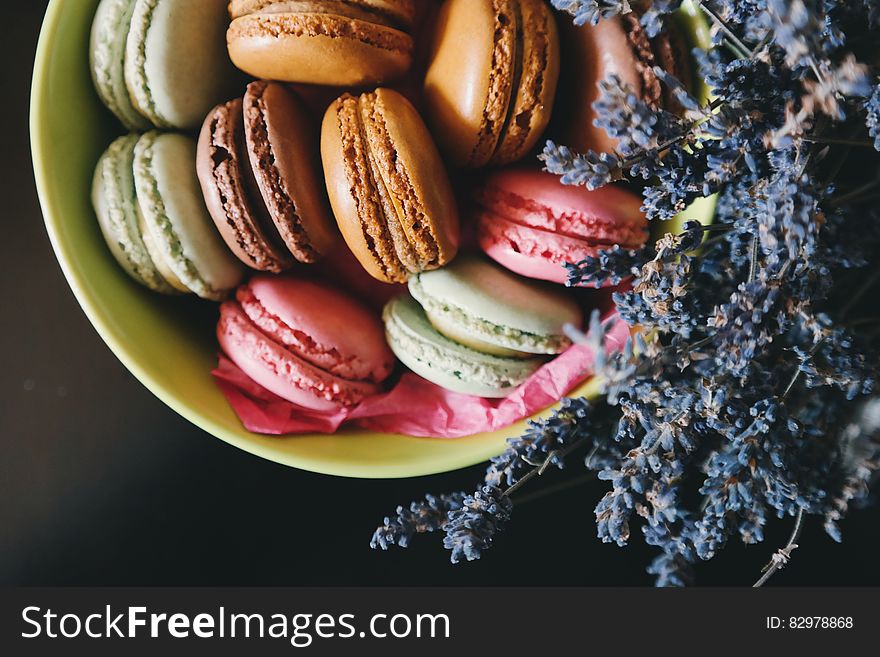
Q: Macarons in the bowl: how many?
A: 10